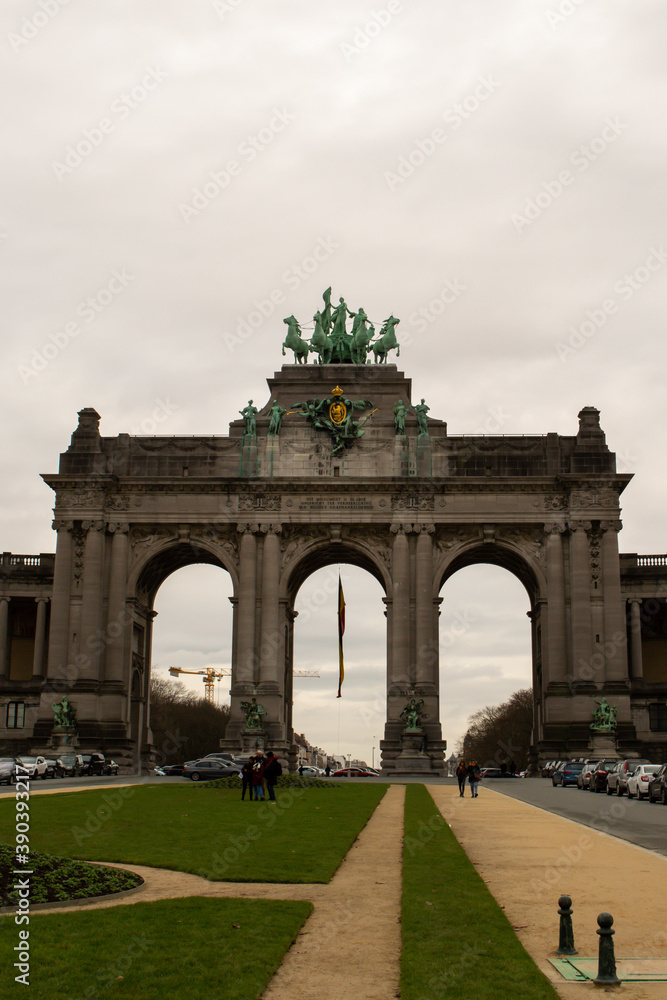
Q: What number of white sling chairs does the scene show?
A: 0